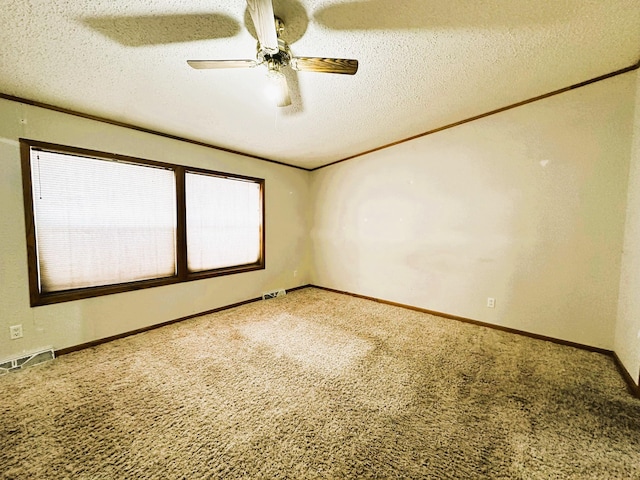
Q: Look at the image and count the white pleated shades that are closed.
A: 2